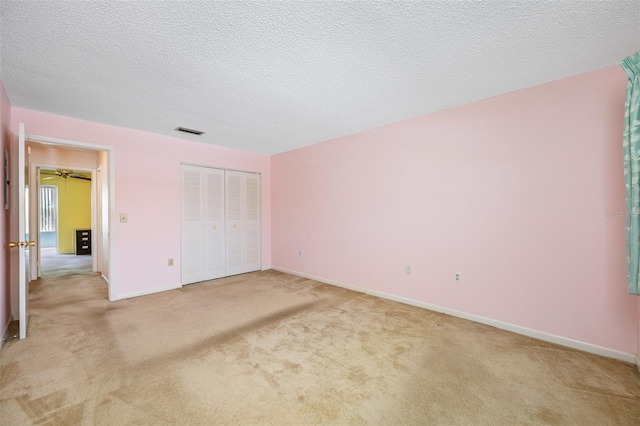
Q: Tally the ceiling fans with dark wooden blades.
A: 1